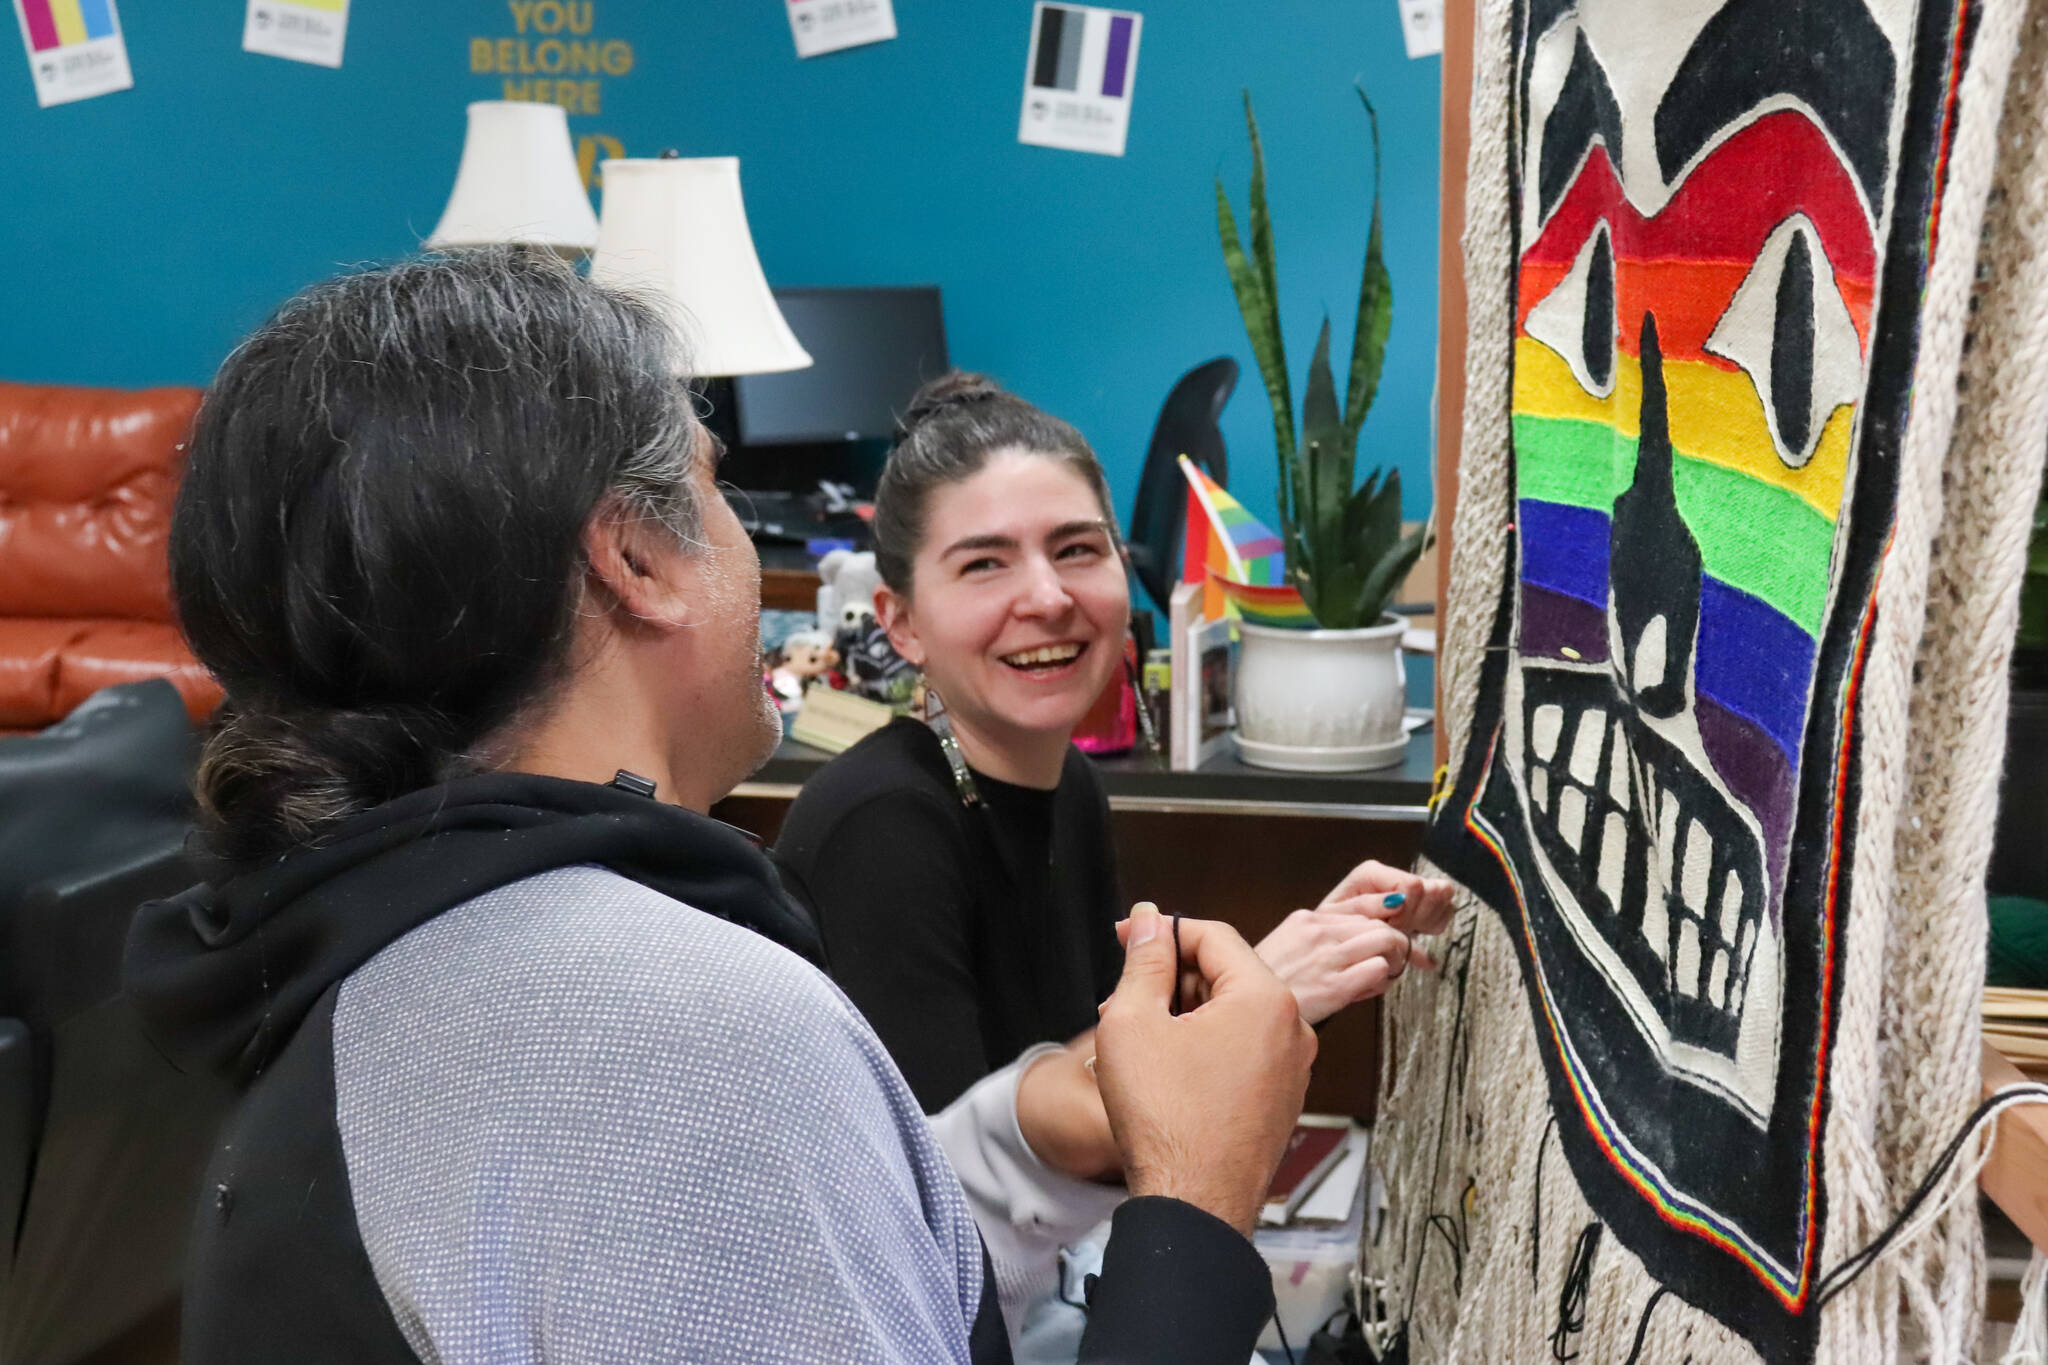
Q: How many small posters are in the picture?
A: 5